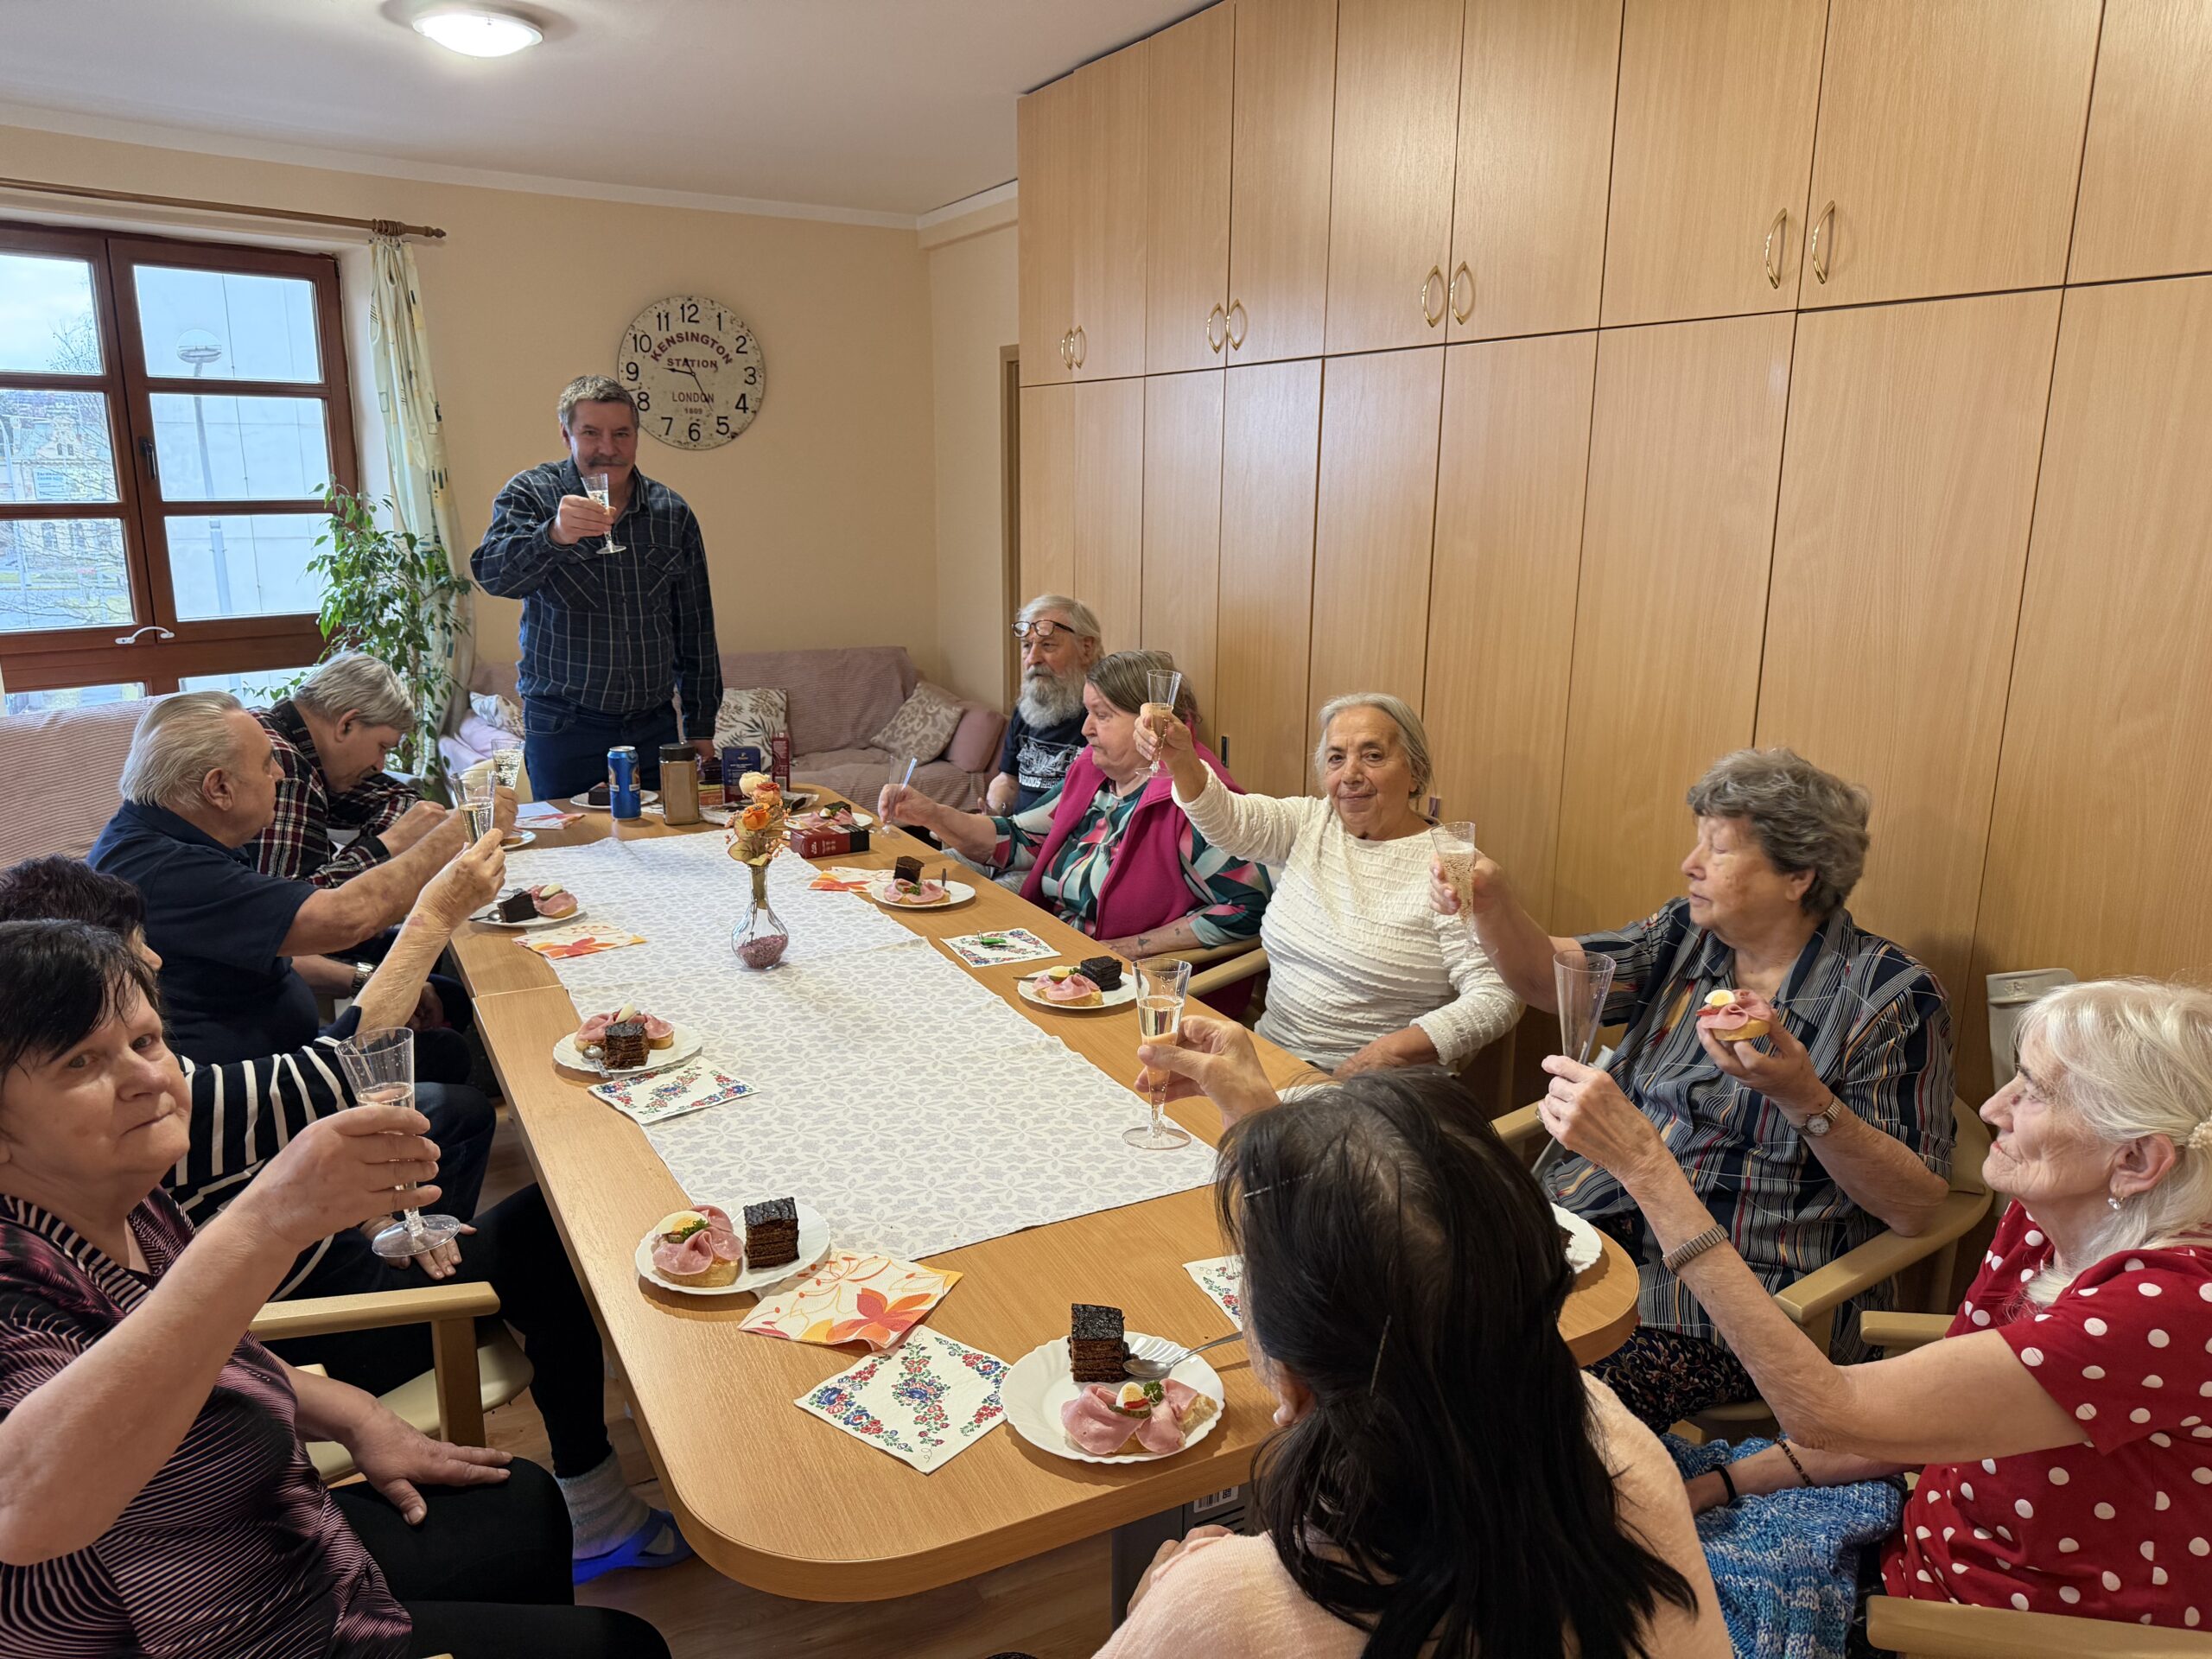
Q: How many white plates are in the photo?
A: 10